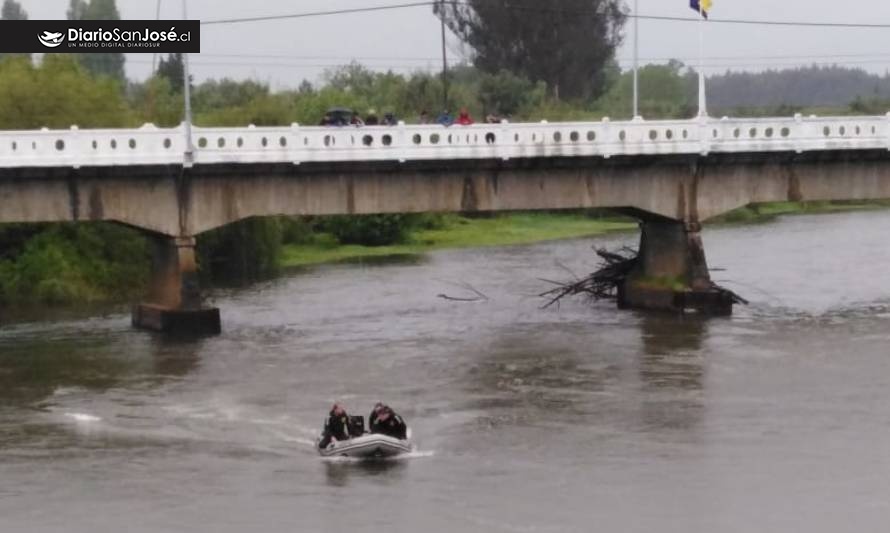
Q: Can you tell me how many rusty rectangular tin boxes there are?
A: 0